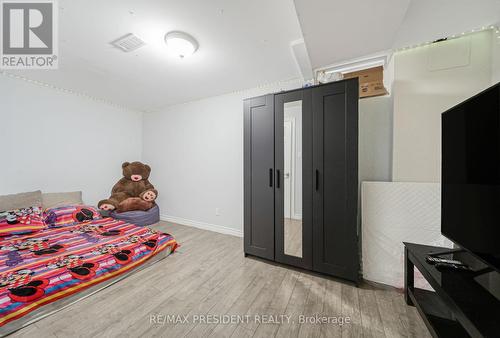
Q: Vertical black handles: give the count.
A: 3